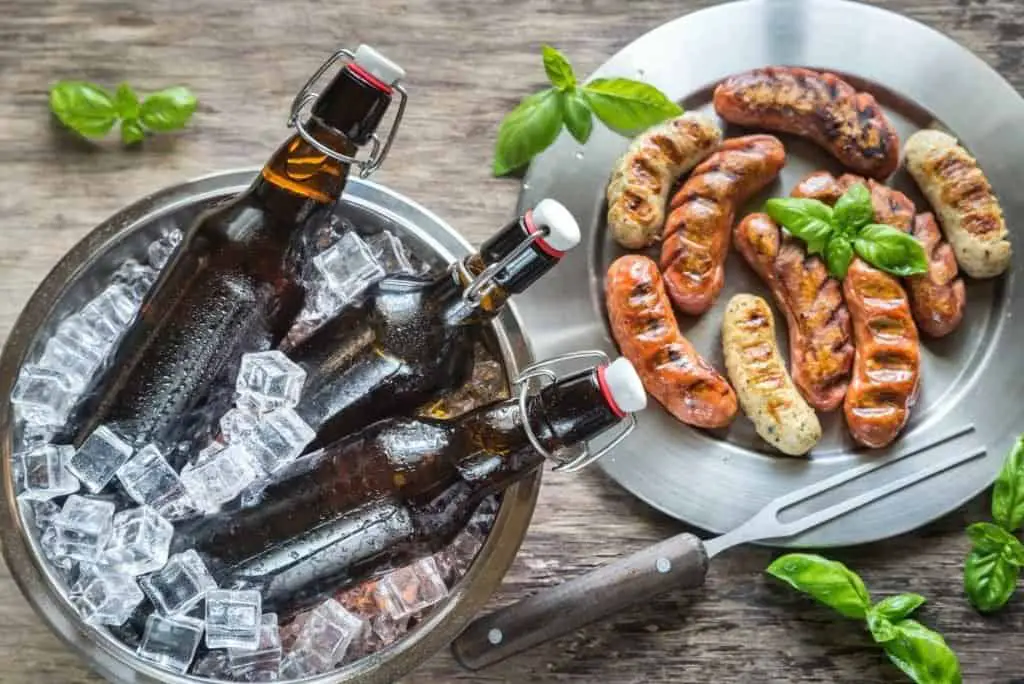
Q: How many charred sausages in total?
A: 9